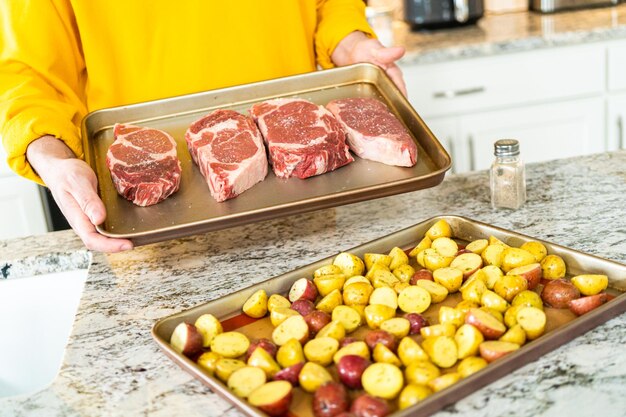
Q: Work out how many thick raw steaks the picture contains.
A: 4